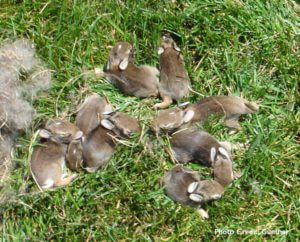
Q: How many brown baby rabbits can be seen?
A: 8